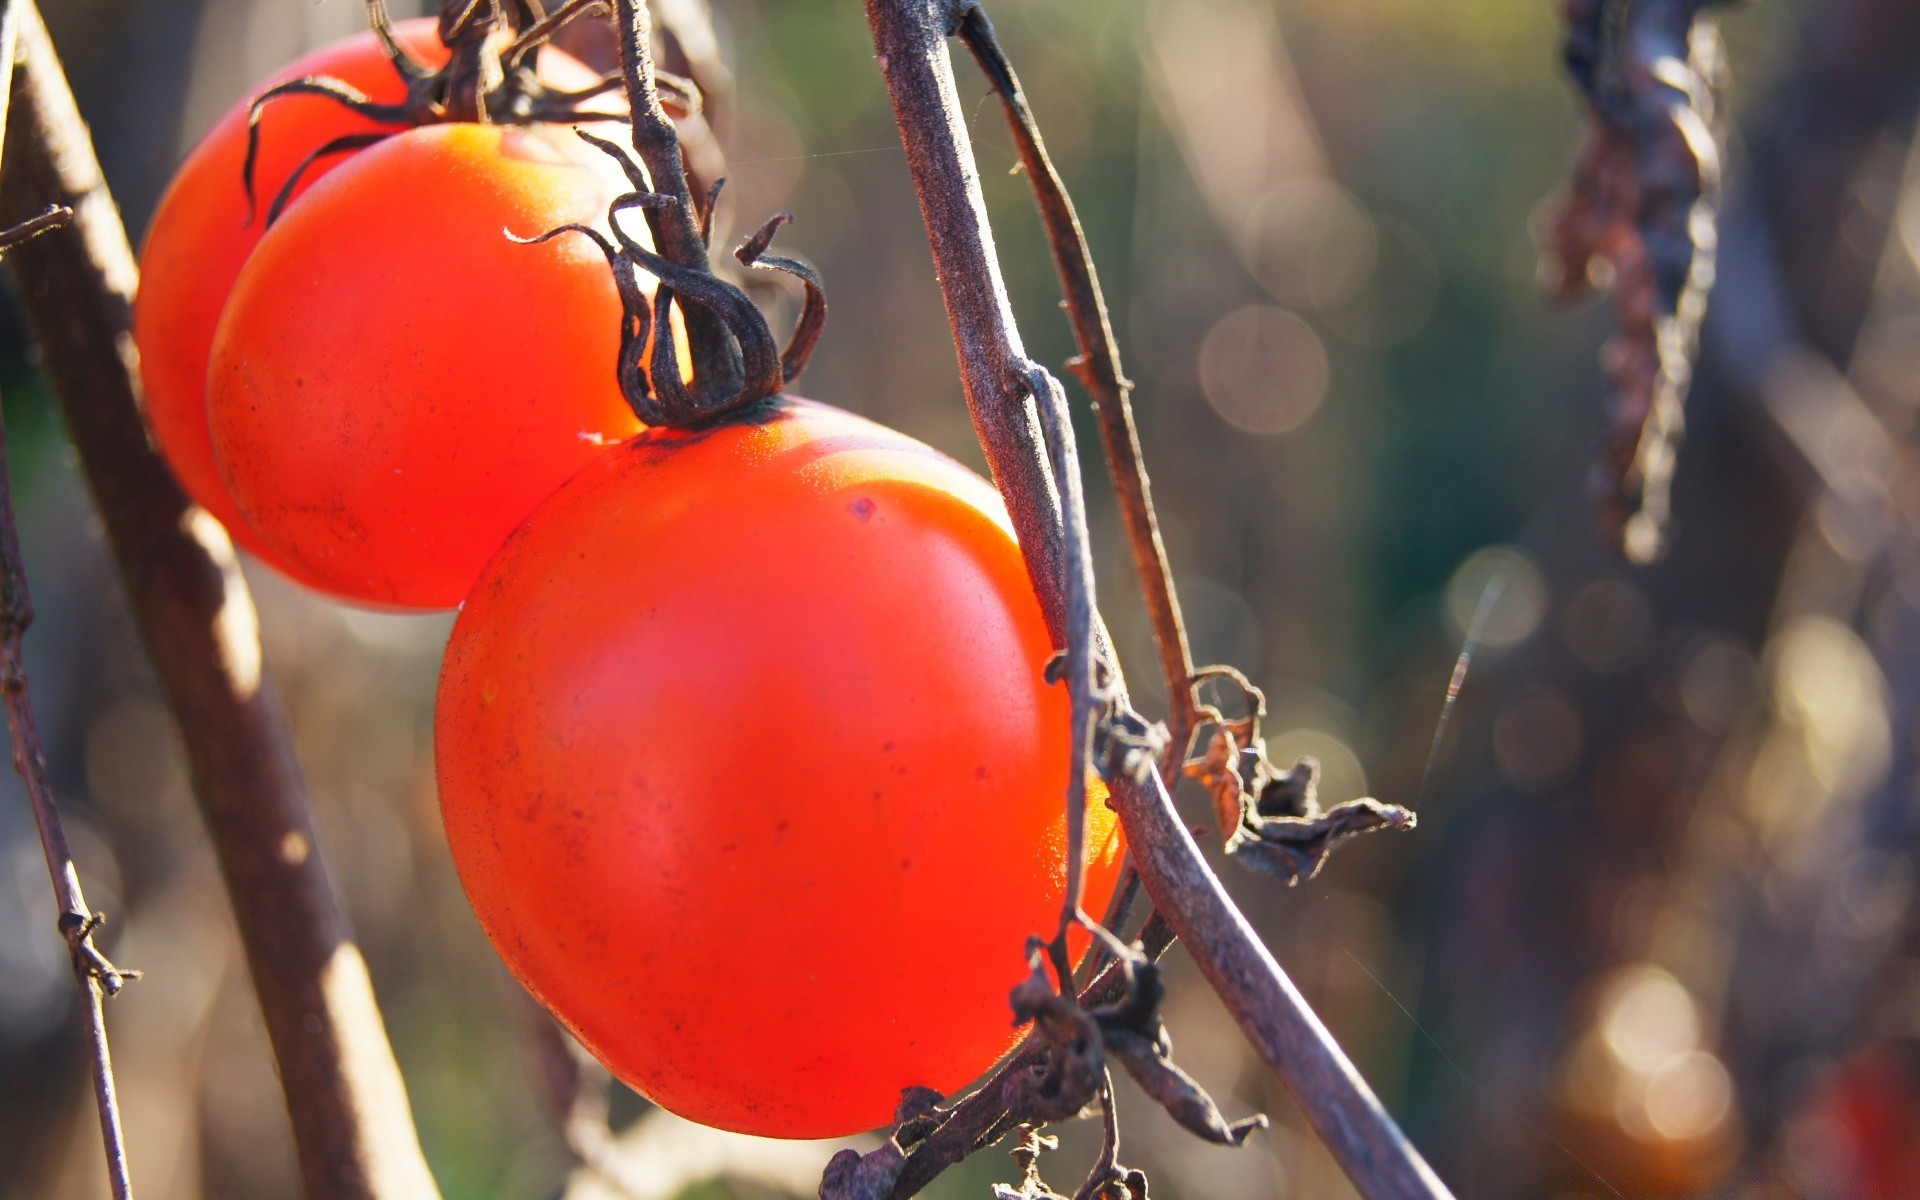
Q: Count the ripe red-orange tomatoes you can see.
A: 3